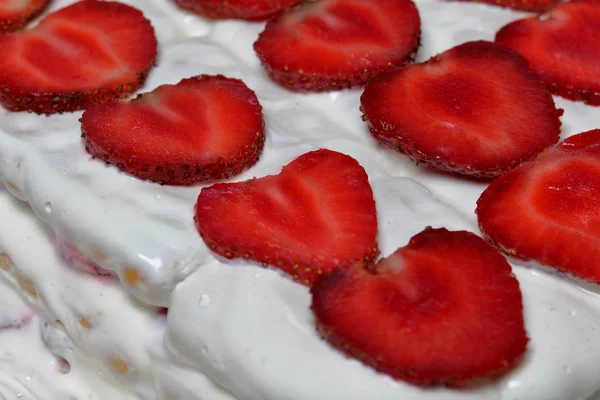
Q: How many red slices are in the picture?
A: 11